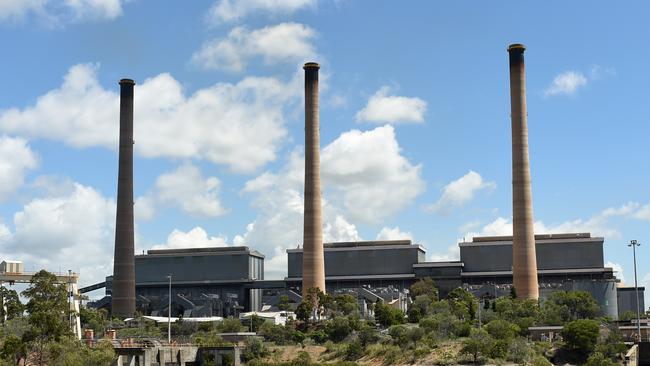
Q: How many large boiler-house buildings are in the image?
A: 3